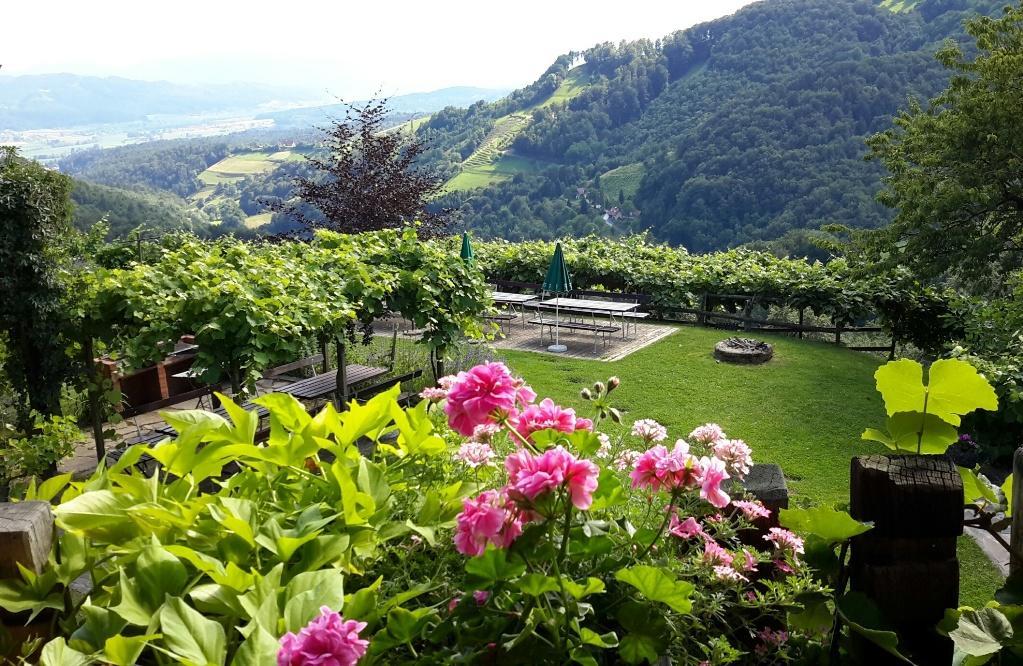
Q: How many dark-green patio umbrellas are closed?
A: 2